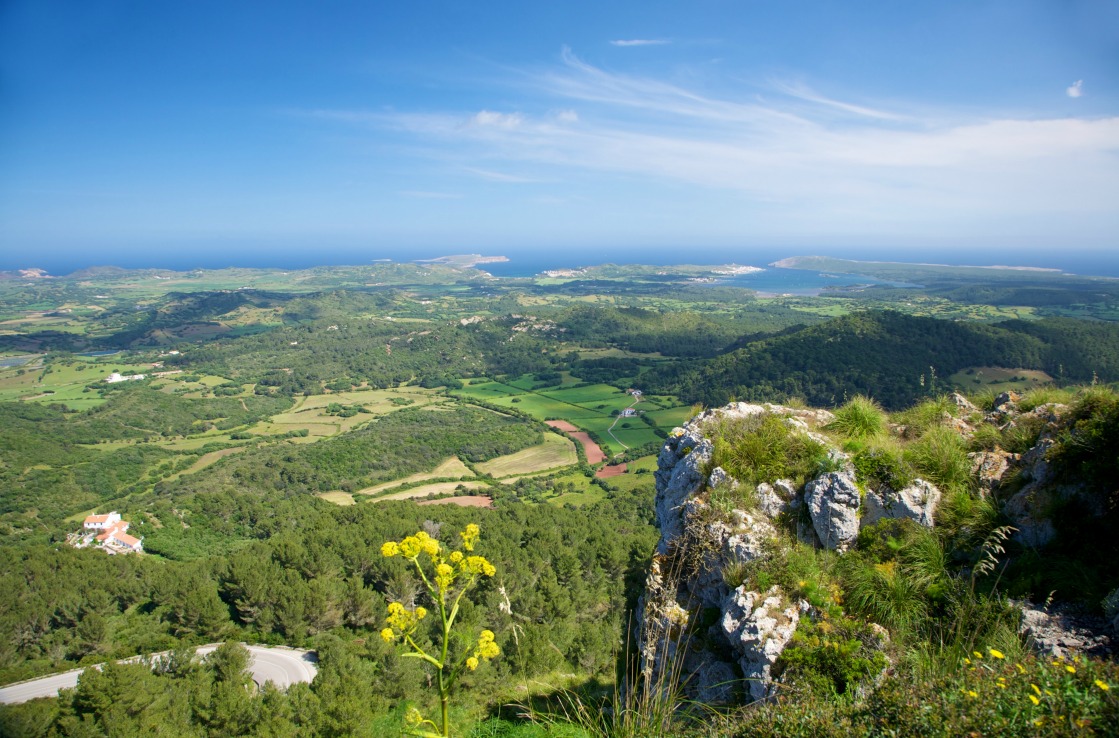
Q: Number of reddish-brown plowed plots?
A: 4